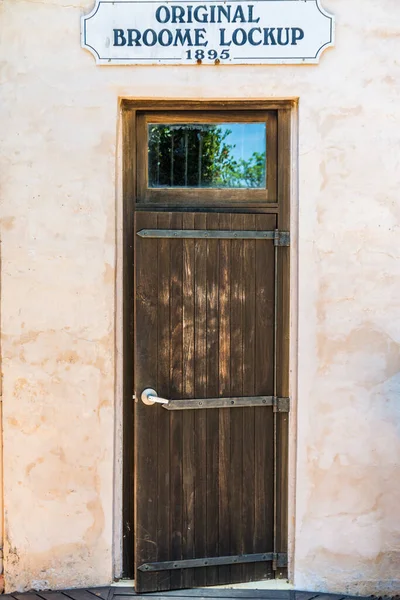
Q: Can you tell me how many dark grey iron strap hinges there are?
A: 3